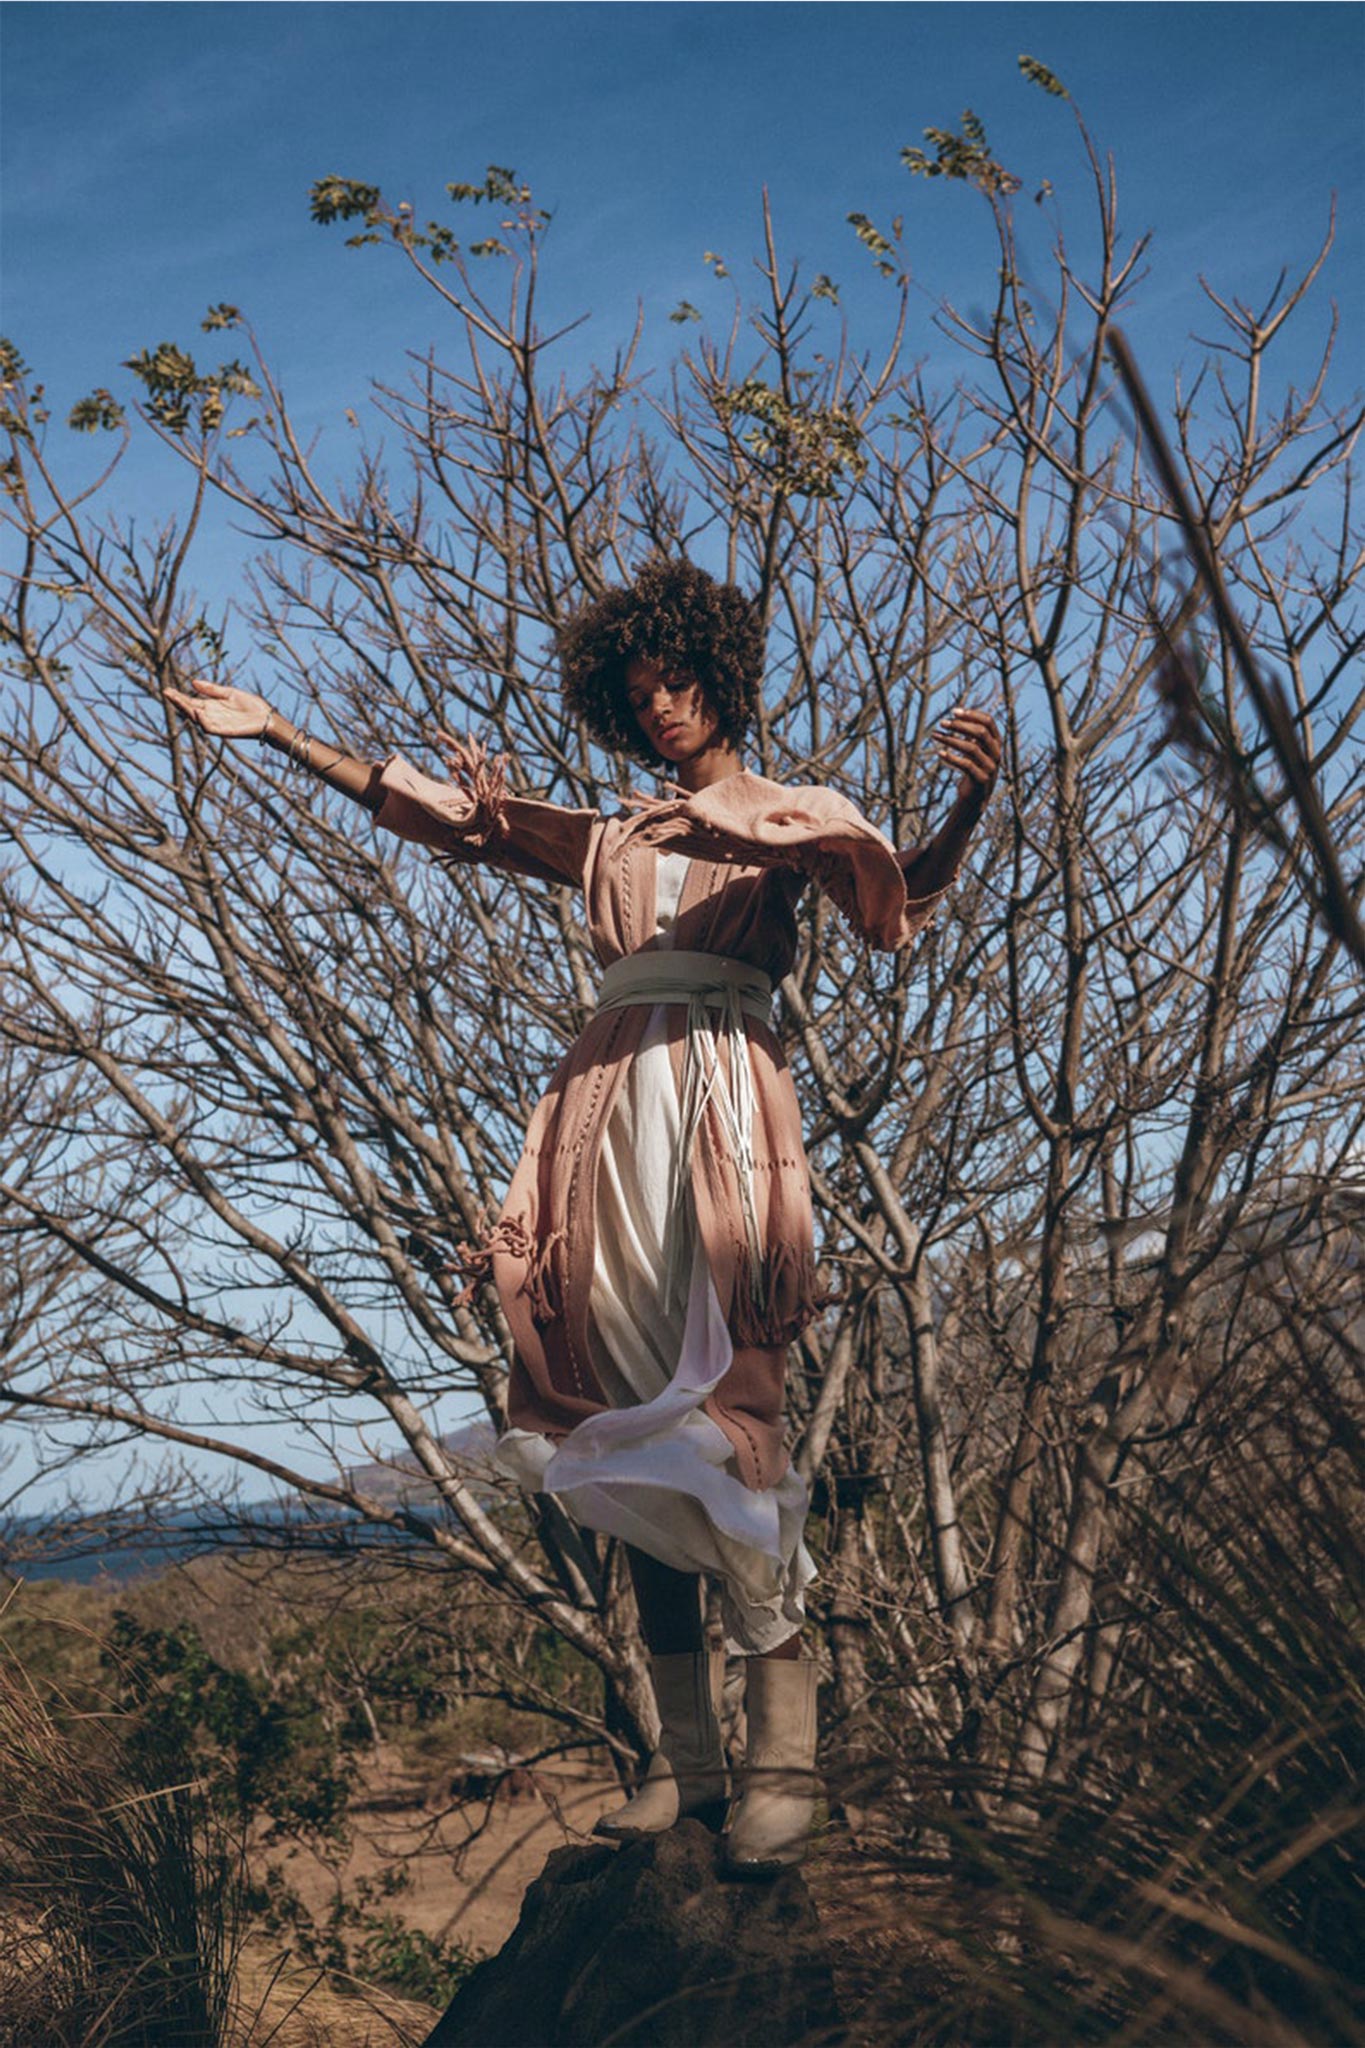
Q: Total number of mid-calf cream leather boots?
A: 2